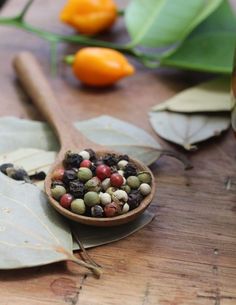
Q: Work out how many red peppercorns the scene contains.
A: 6